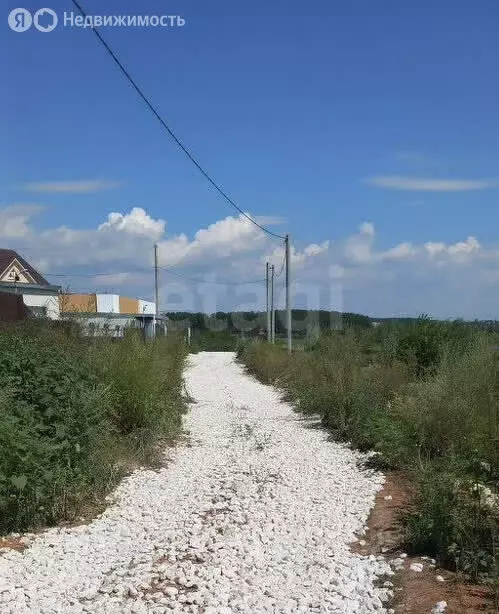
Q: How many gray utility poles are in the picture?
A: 4